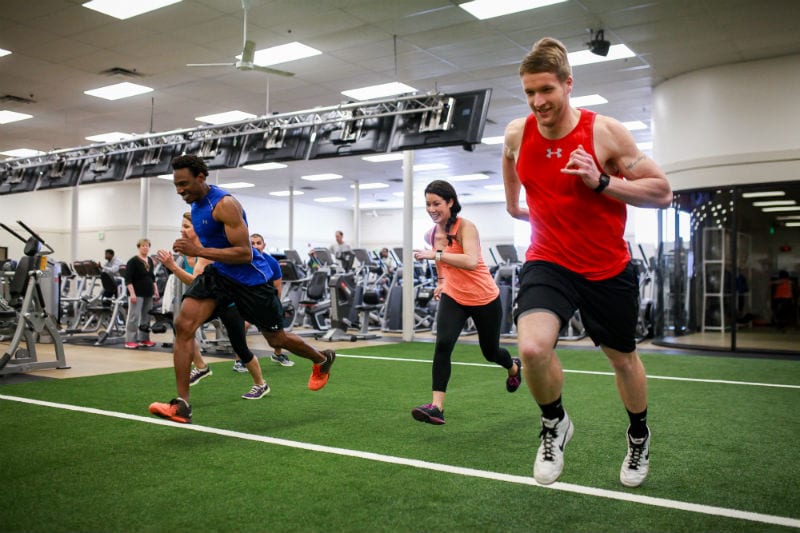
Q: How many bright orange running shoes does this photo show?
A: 2